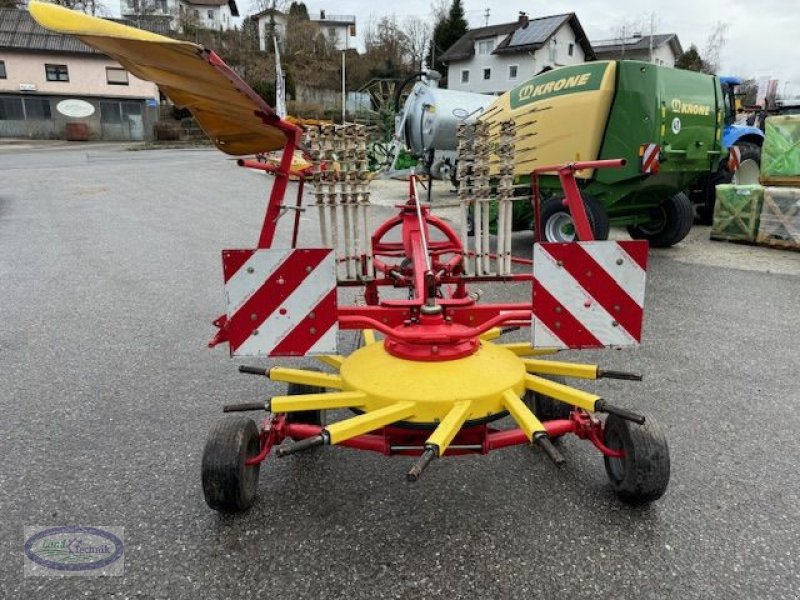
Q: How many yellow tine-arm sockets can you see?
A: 11